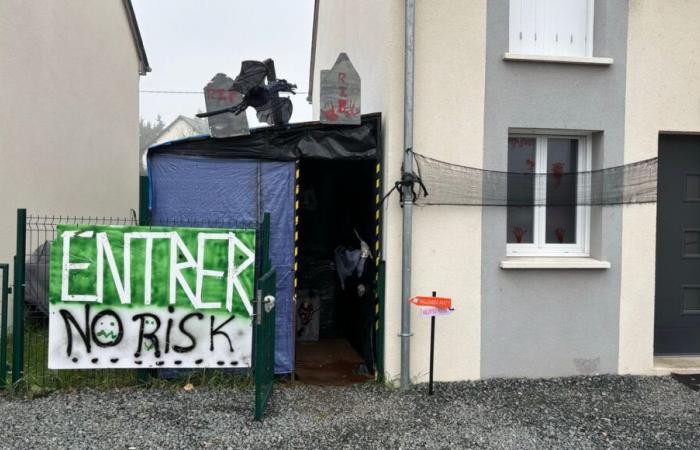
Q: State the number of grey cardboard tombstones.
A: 2